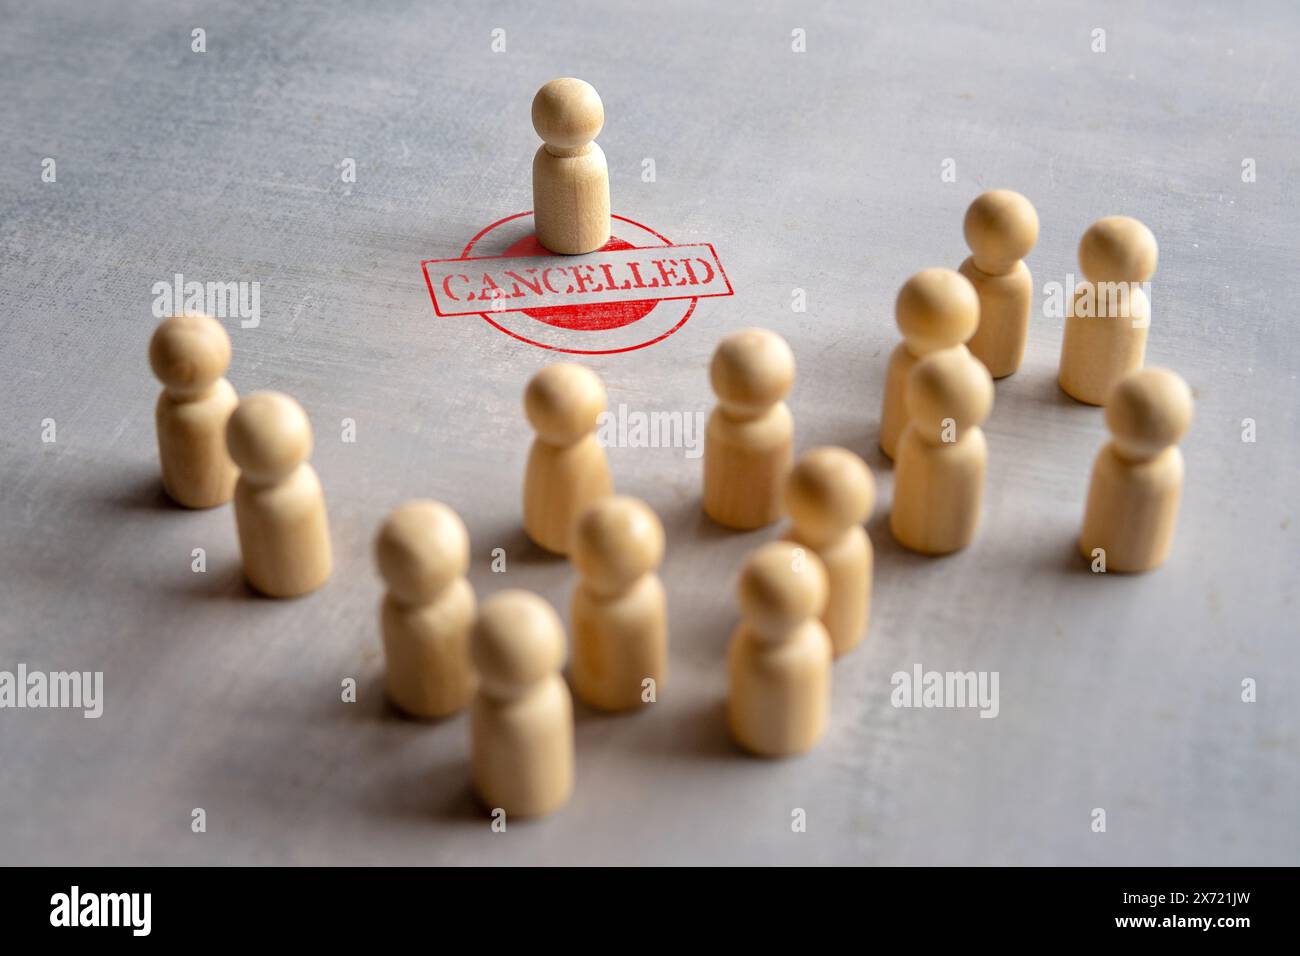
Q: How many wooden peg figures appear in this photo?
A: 15